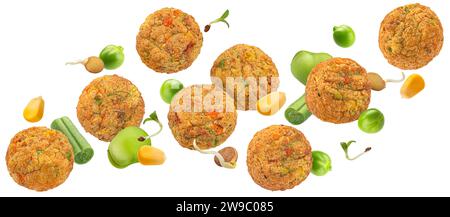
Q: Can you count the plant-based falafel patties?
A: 8